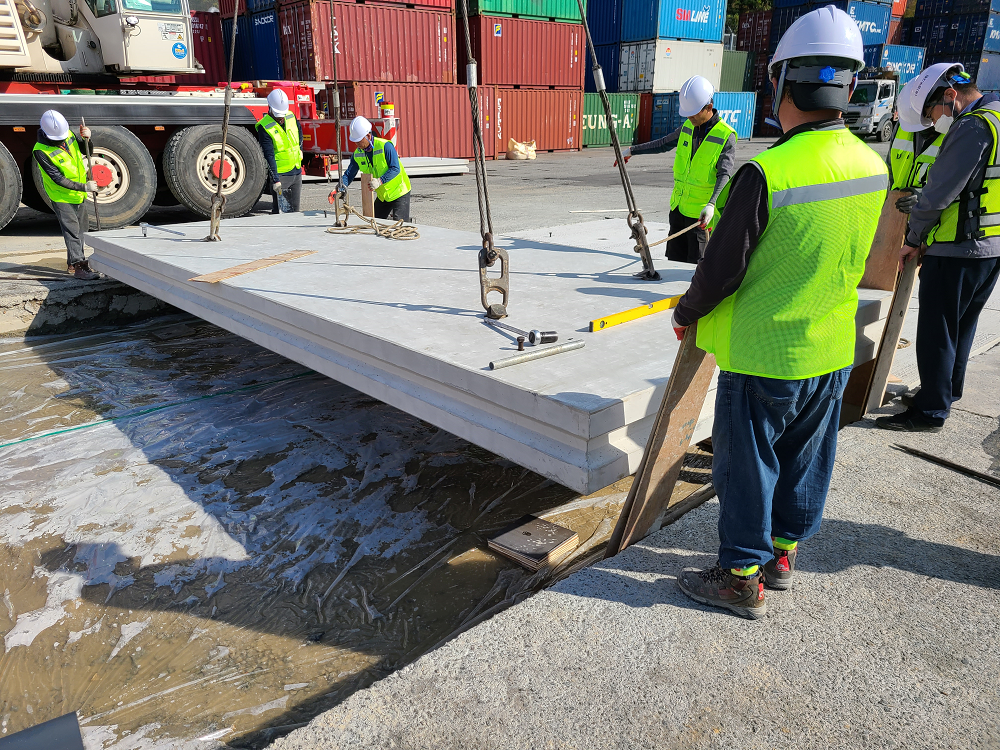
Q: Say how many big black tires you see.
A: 3